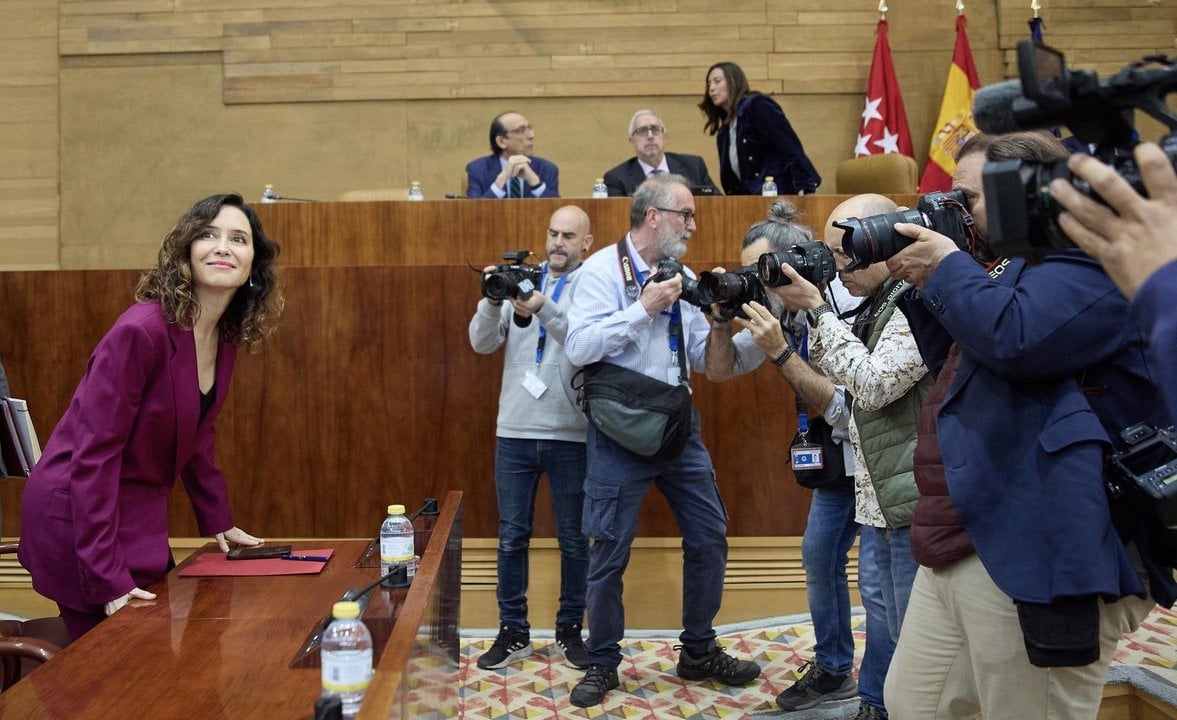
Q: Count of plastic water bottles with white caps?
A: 0